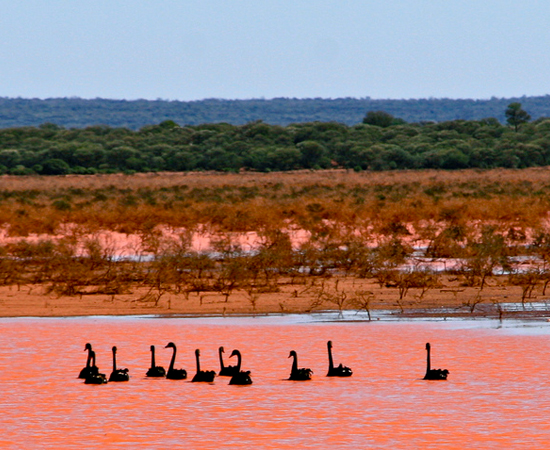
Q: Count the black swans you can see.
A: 11